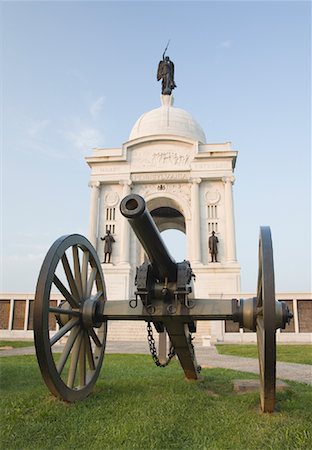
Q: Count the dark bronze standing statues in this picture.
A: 3